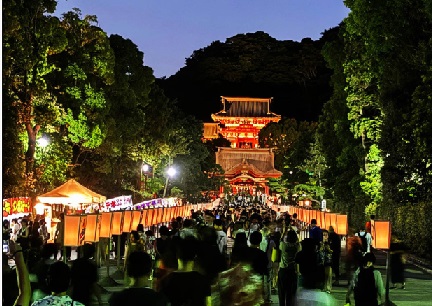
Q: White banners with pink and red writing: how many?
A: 1